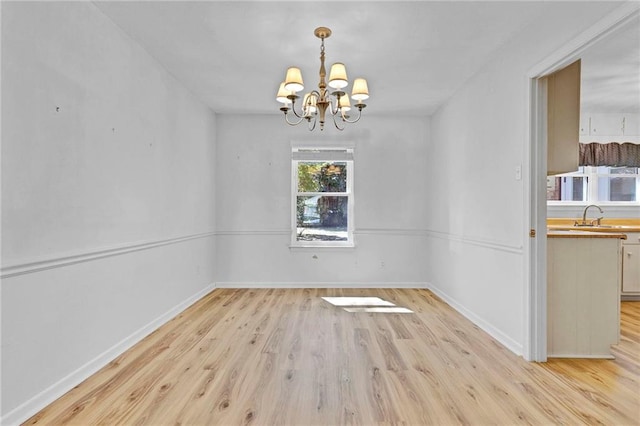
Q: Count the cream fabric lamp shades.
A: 6